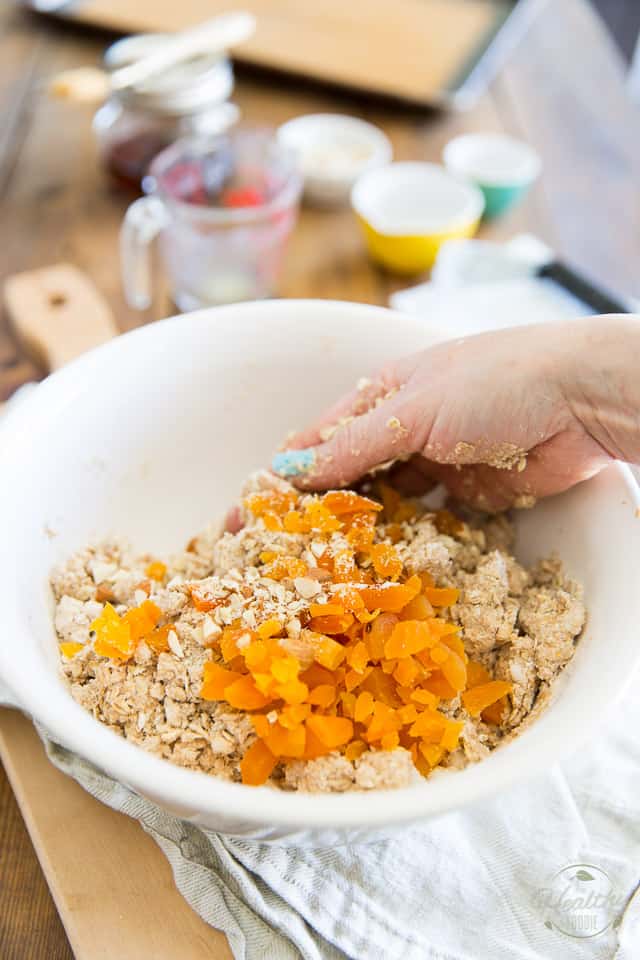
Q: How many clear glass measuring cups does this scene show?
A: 1